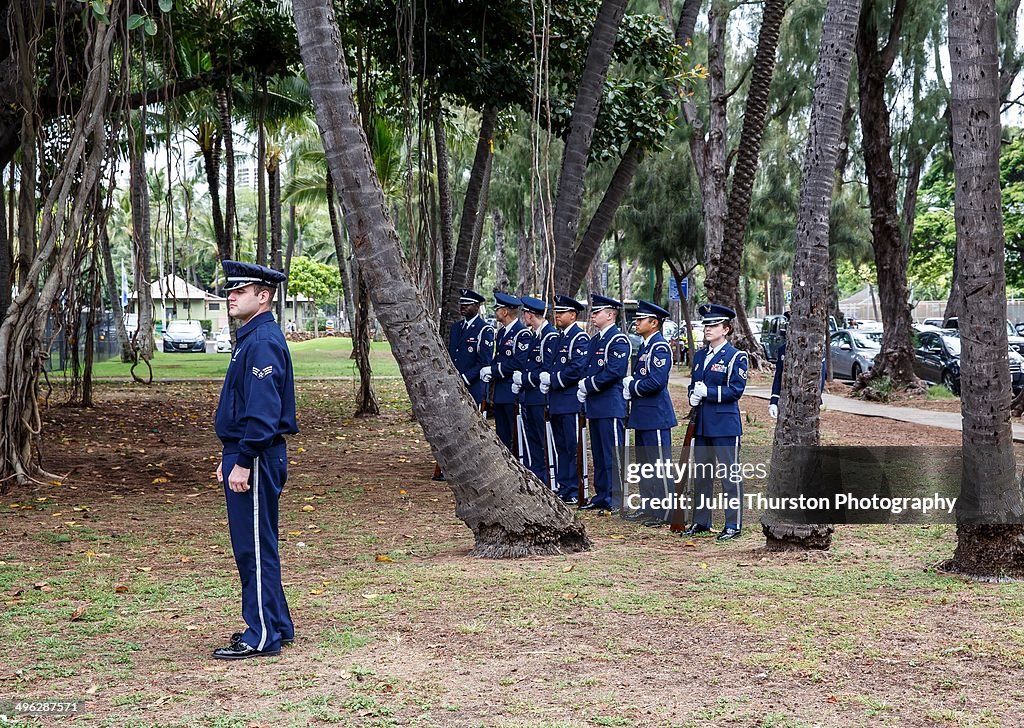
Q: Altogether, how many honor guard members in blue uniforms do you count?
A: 9